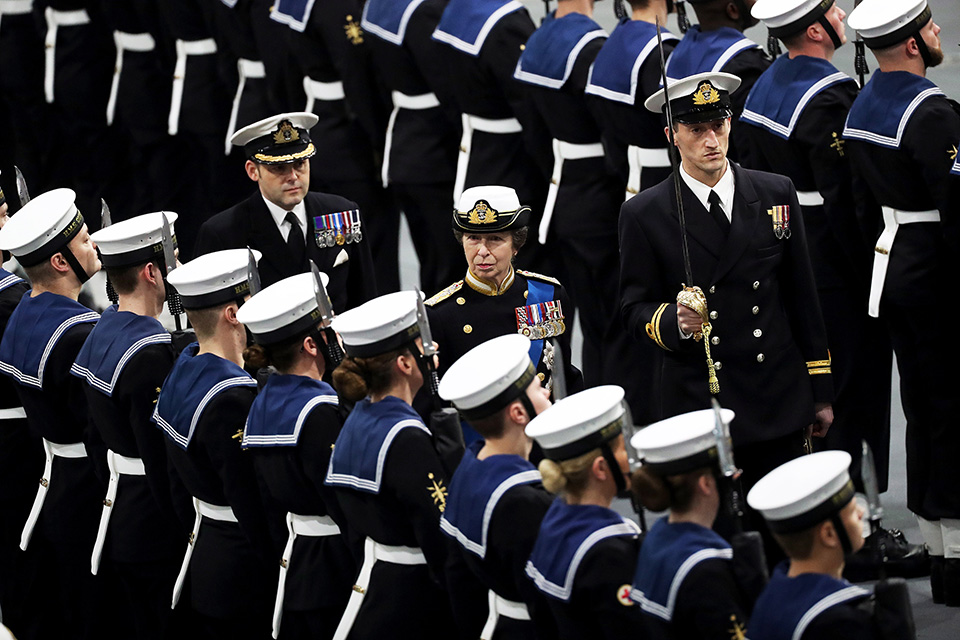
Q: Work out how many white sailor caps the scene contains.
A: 11